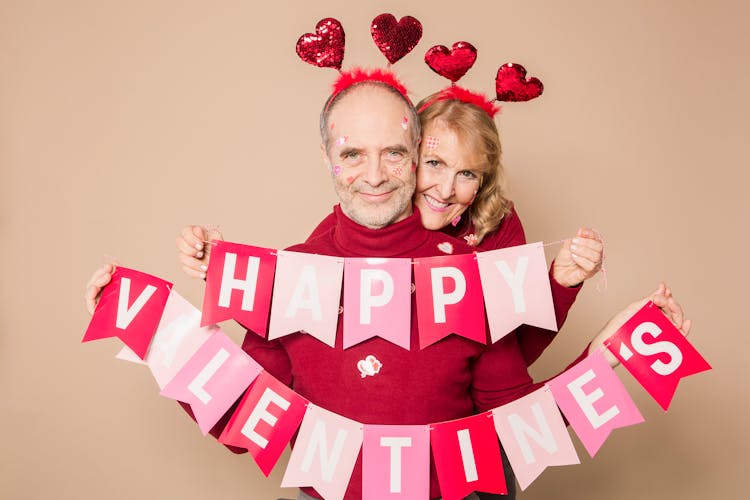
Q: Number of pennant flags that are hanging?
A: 15